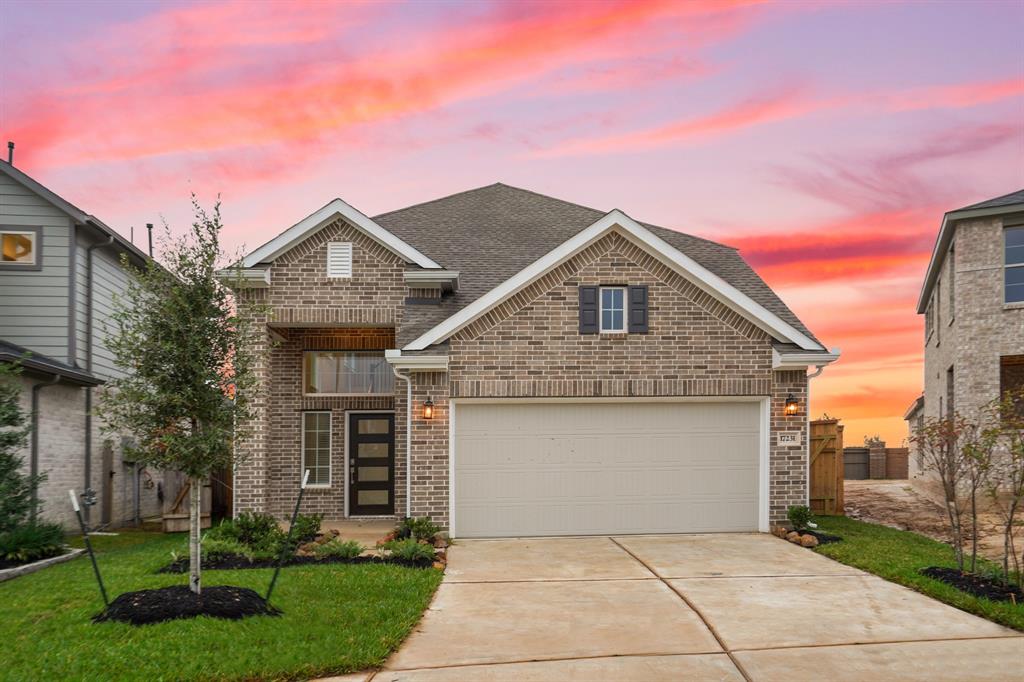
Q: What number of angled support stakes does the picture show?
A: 2